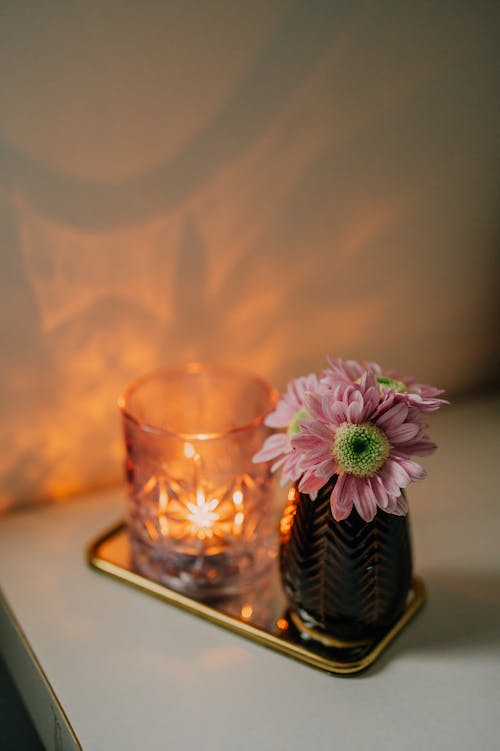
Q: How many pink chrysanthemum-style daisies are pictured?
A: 3